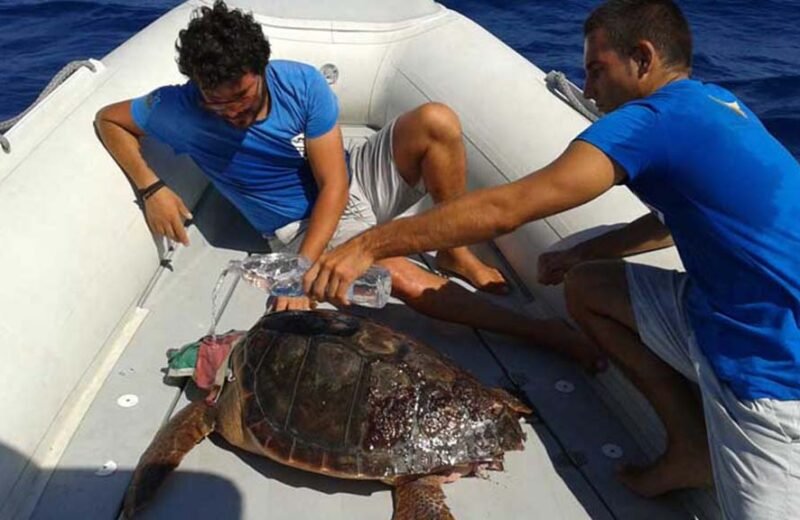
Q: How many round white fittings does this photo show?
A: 4